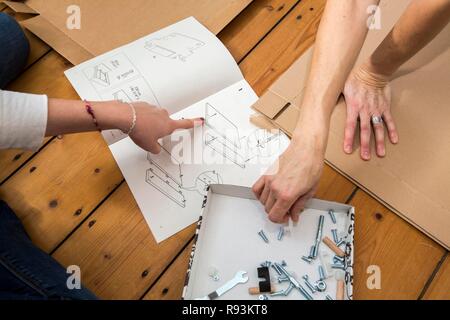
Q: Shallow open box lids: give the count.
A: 1